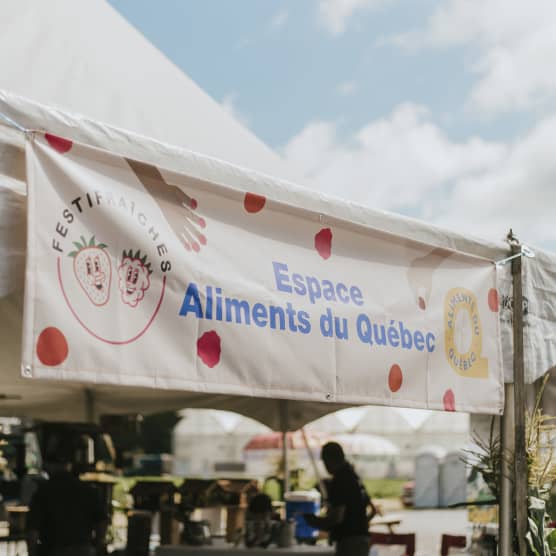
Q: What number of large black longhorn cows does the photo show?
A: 0